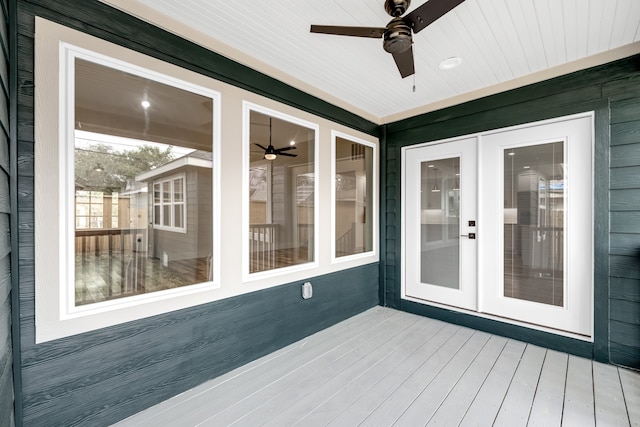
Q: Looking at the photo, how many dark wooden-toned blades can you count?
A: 3